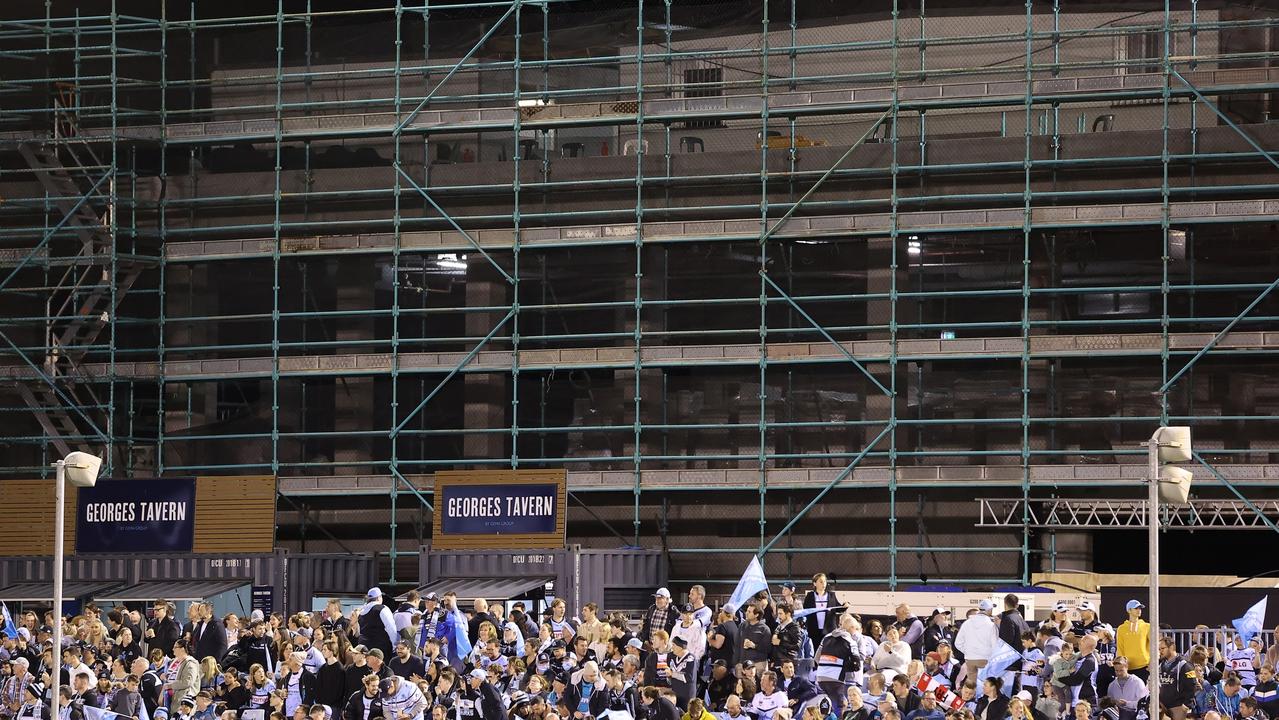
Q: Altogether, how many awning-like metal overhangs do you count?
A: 3